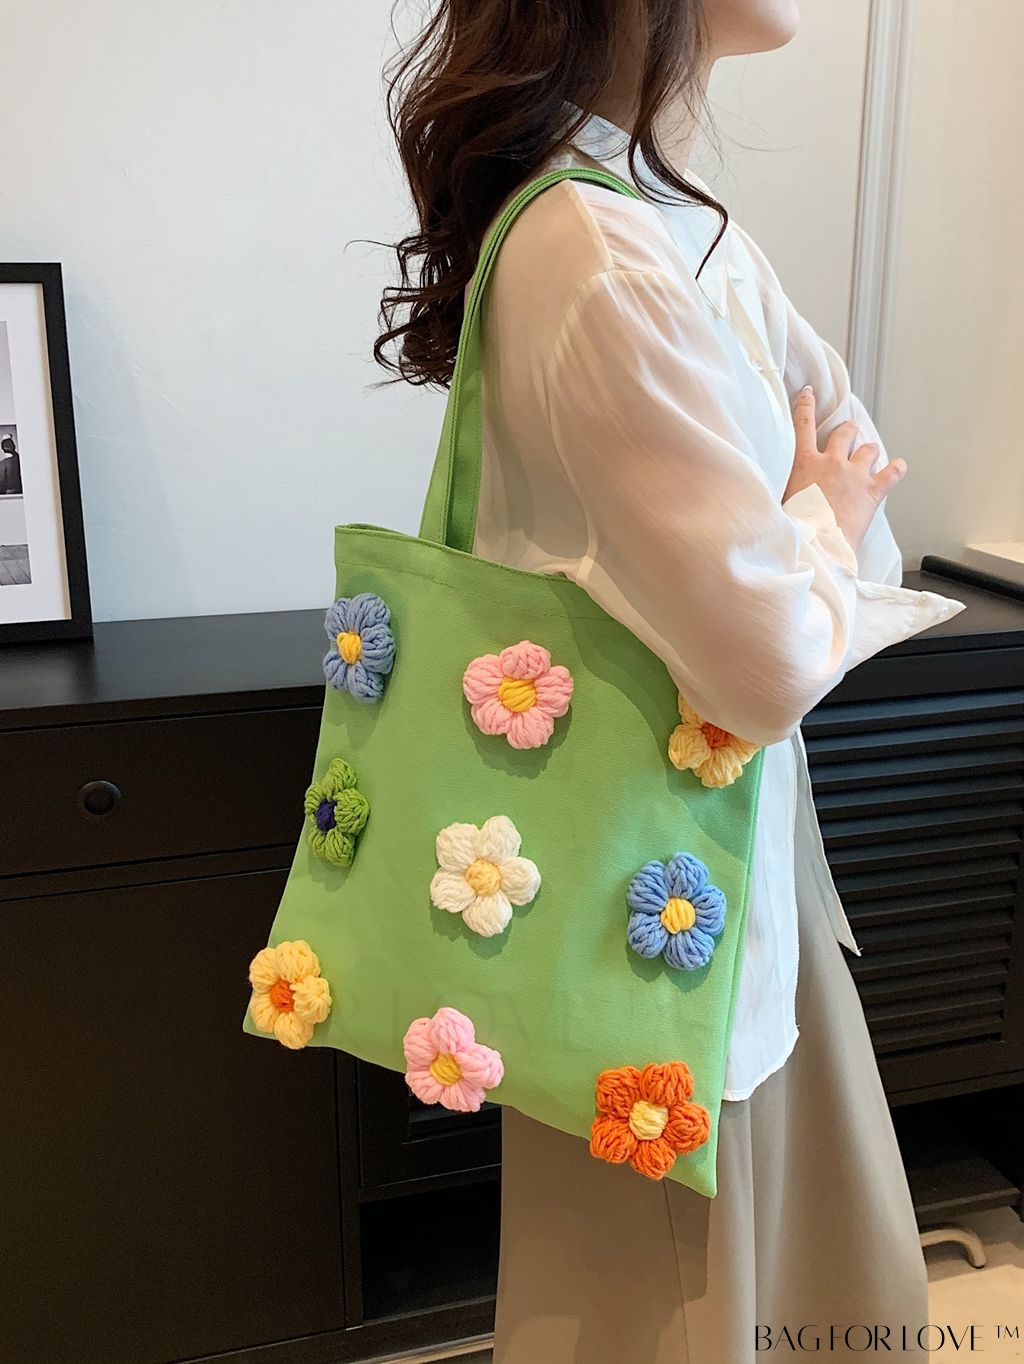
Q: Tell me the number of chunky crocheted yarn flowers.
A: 9